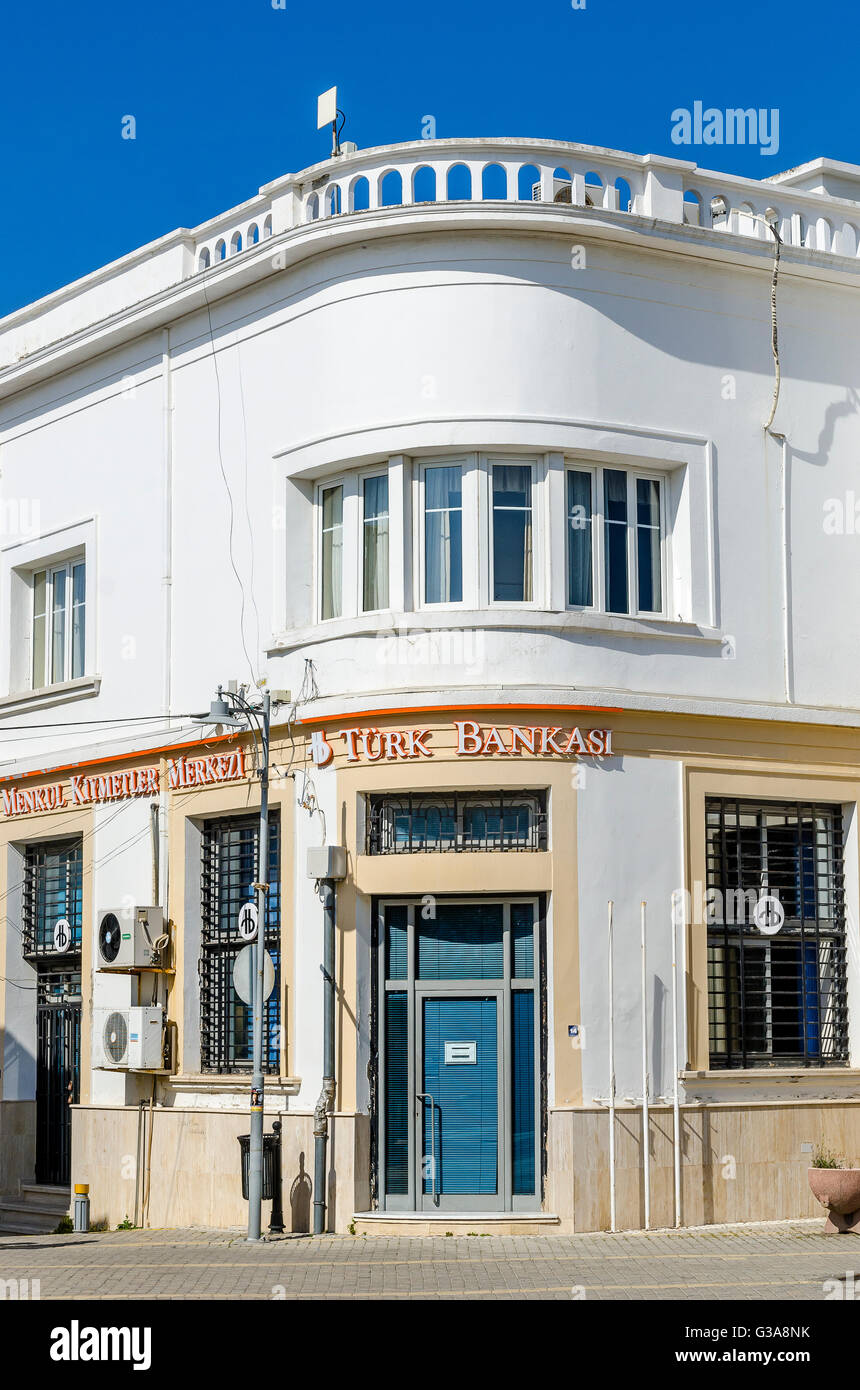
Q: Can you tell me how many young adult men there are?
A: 0